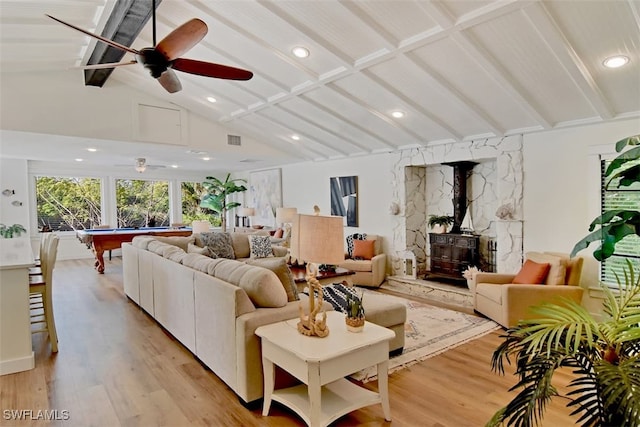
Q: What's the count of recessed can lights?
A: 9